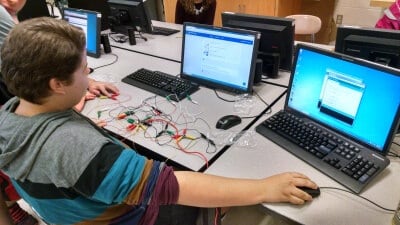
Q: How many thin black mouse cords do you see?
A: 3